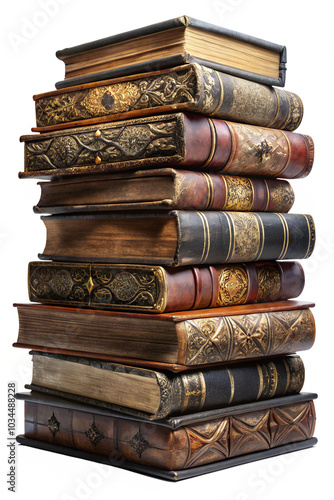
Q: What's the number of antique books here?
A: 9